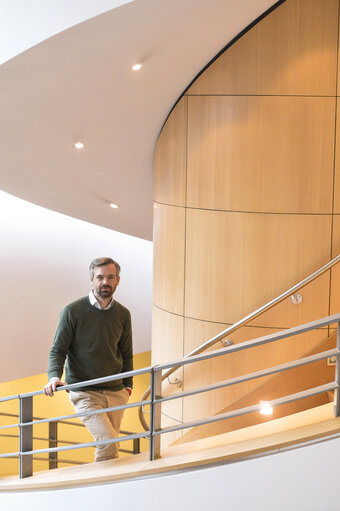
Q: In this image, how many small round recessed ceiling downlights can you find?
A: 3